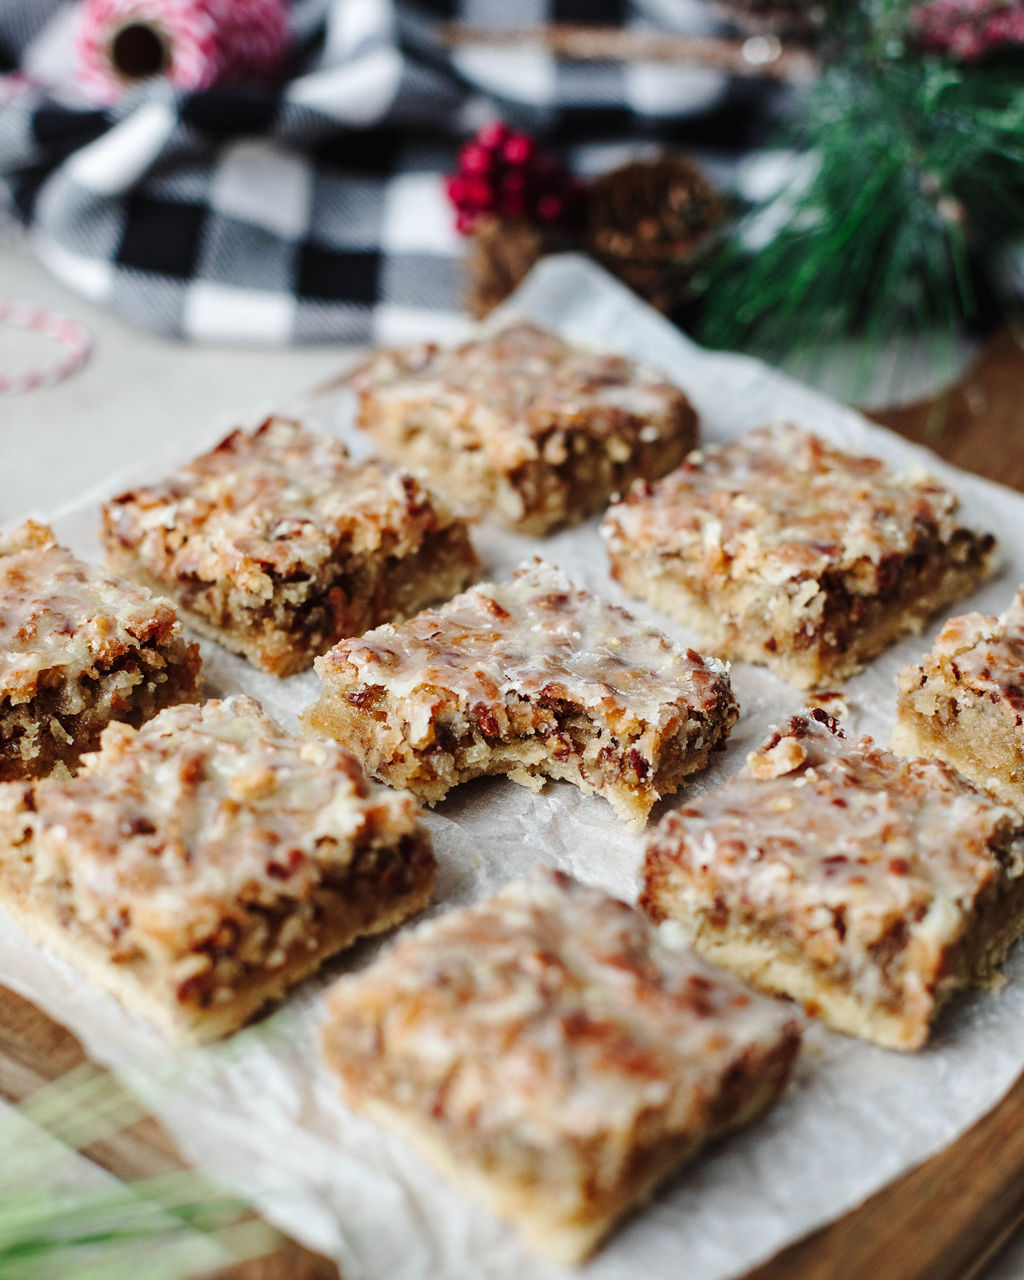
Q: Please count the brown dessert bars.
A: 9